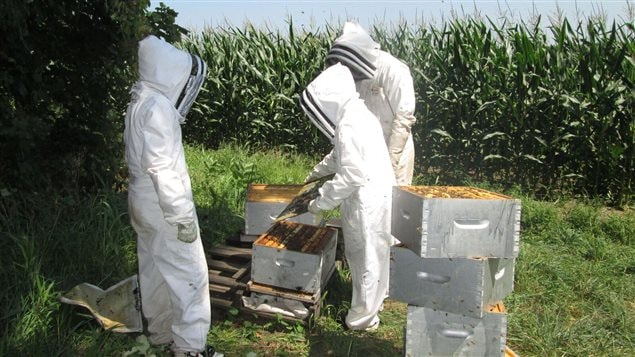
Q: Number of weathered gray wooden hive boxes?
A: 5